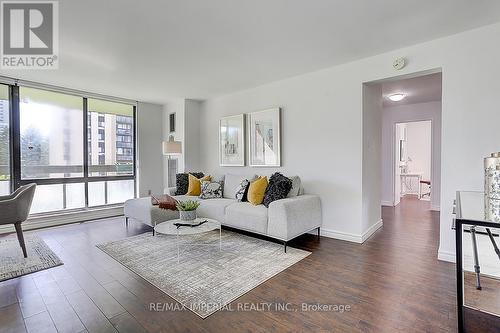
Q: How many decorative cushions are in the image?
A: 6